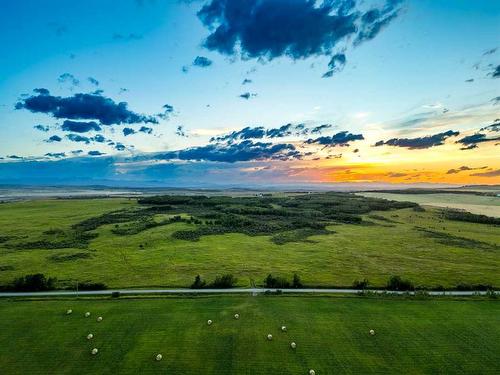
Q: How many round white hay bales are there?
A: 13